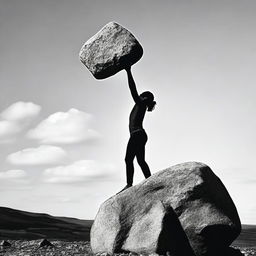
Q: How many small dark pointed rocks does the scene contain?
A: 2